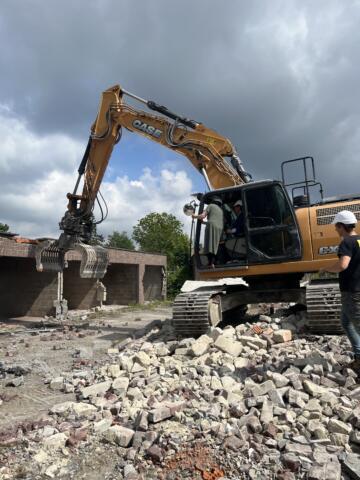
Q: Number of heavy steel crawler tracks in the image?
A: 2